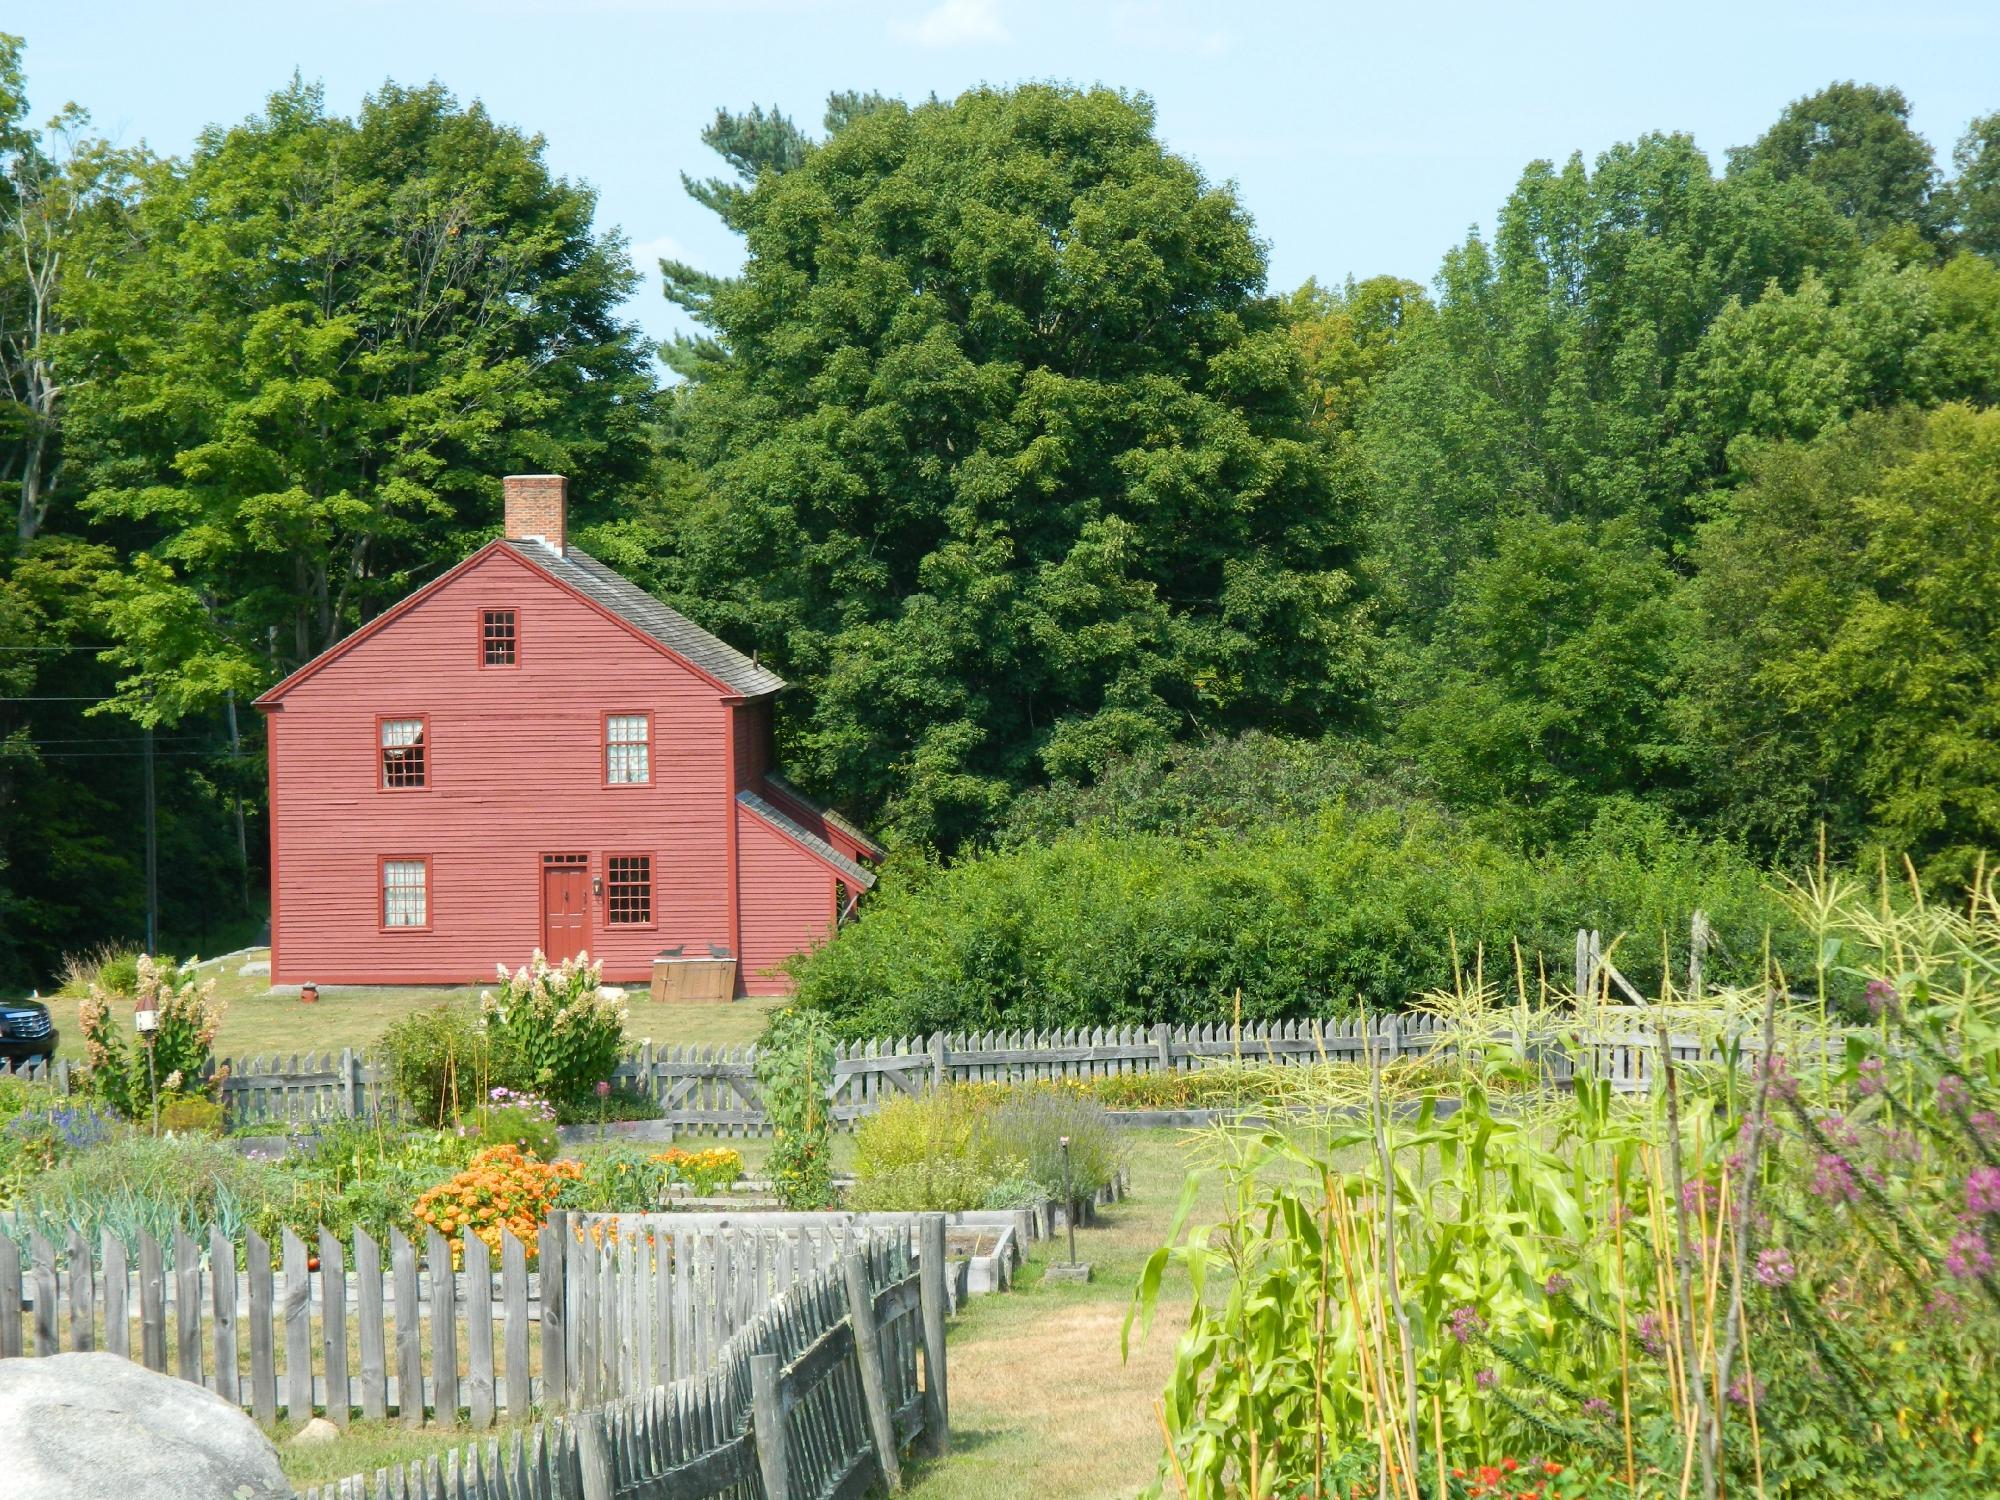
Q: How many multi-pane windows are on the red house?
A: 5